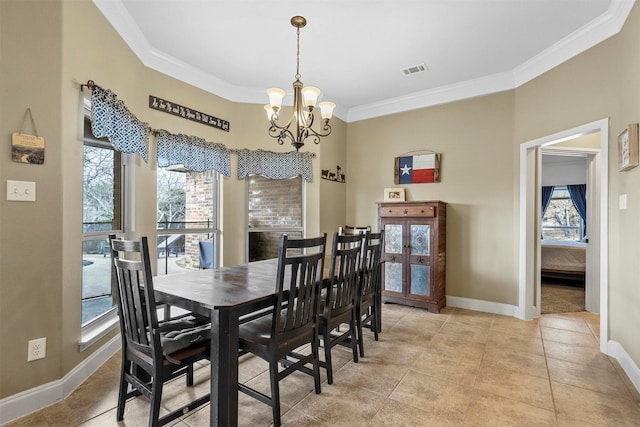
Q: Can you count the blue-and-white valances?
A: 3